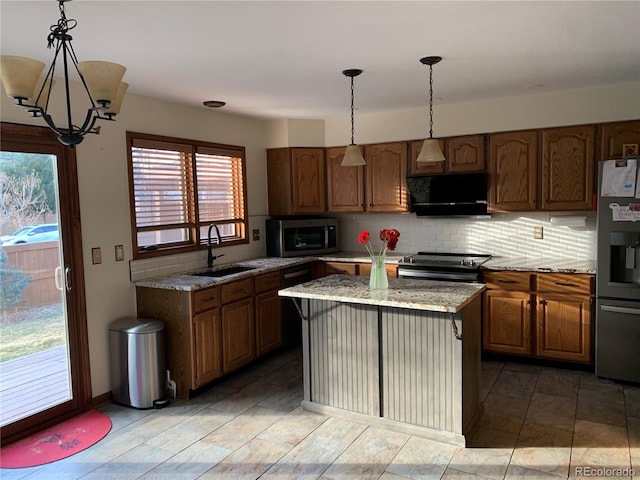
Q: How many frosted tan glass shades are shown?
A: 6